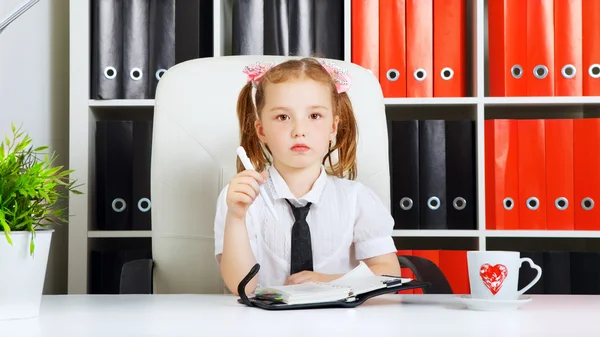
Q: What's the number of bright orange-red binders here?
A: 15